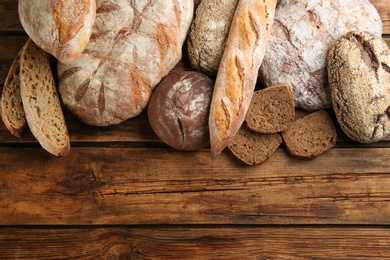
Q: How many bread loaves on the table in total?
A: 7